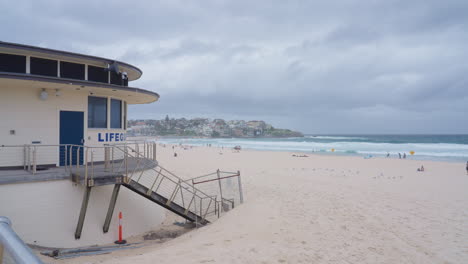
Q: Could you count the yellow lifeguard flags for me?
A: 2